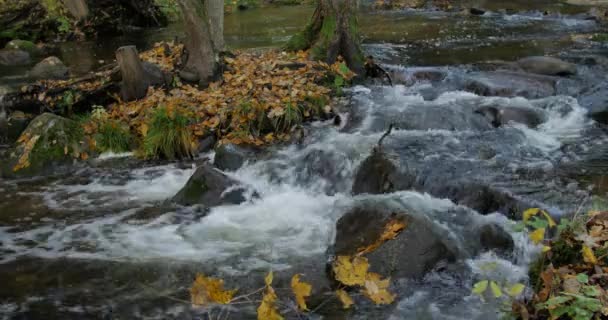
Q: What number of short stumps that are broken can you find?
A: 1